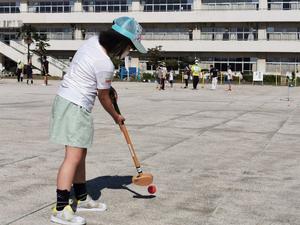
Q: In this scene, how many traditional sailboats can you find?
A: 0